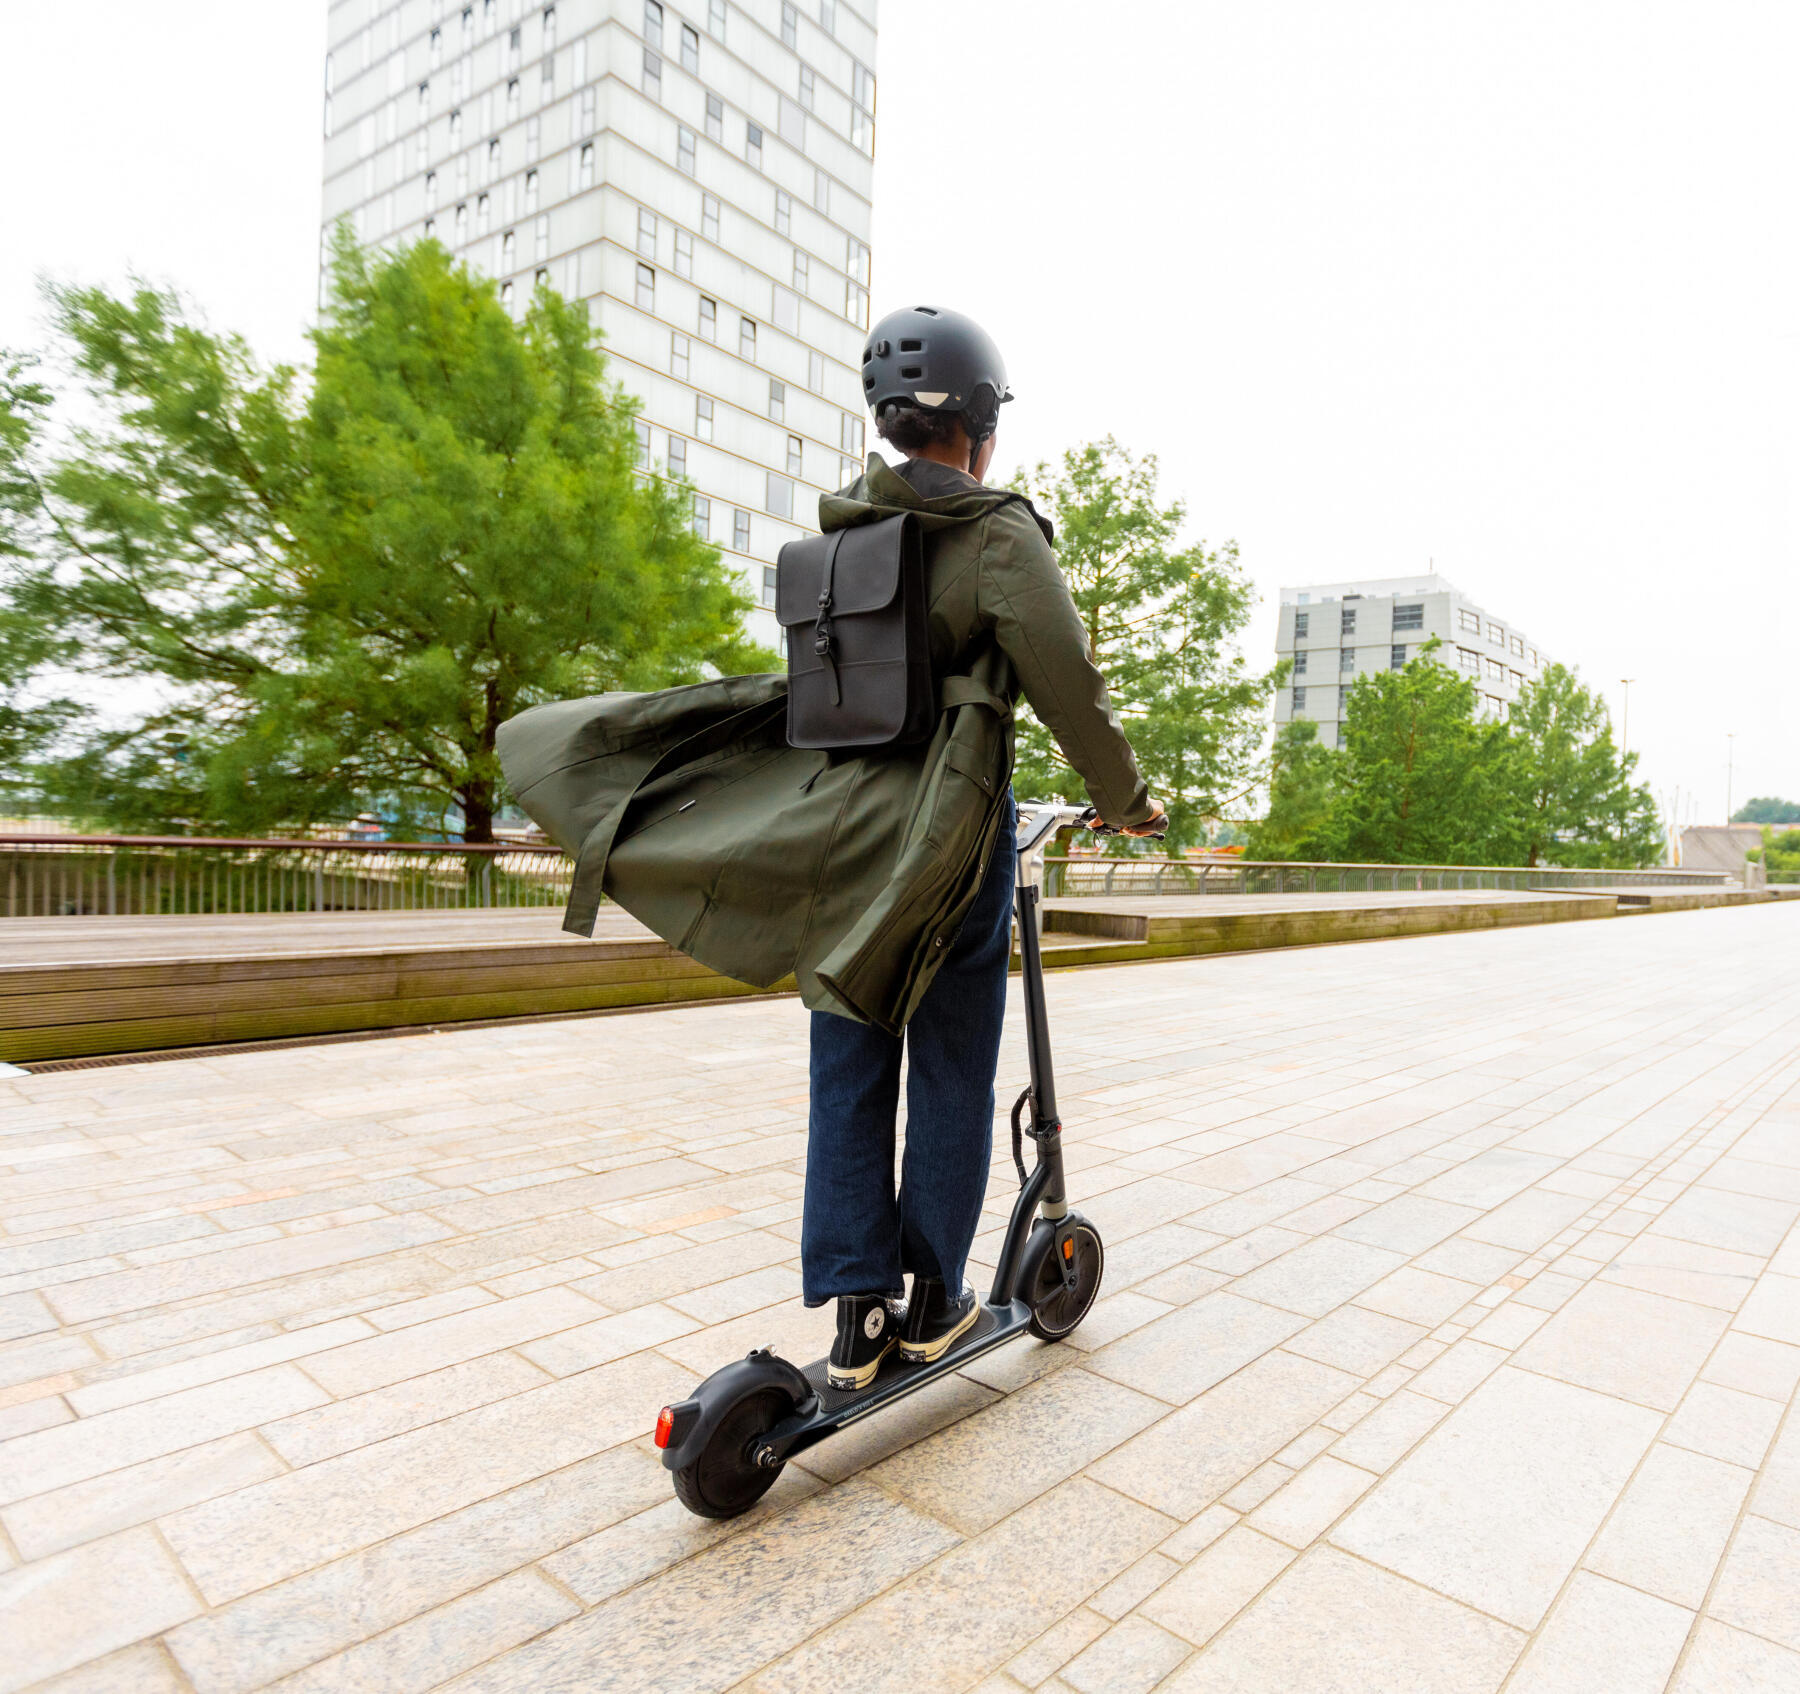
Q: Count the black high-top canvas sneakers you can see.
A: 2